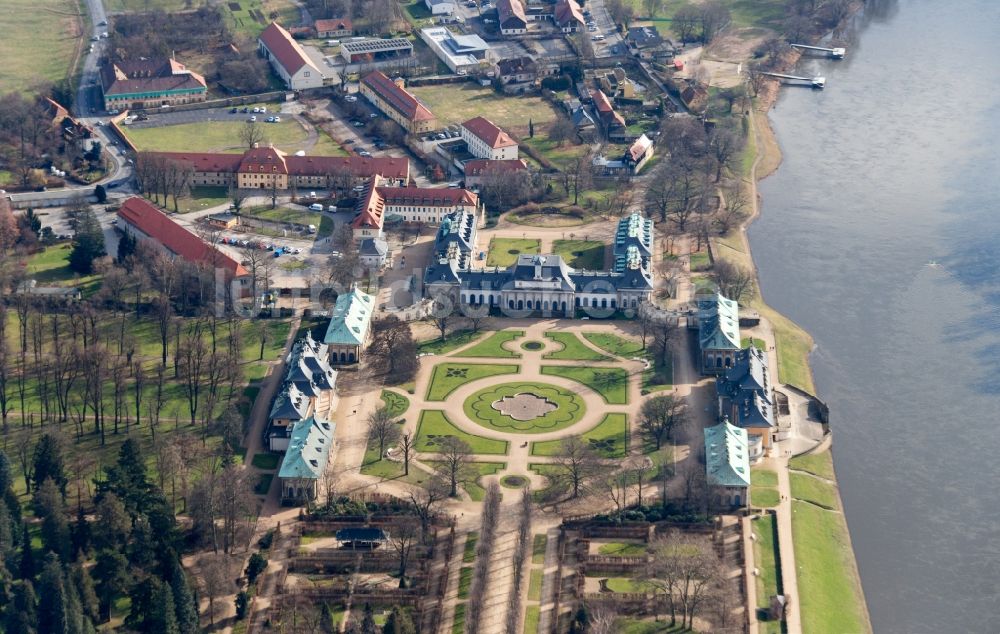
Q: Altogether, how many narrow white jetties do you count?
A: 2